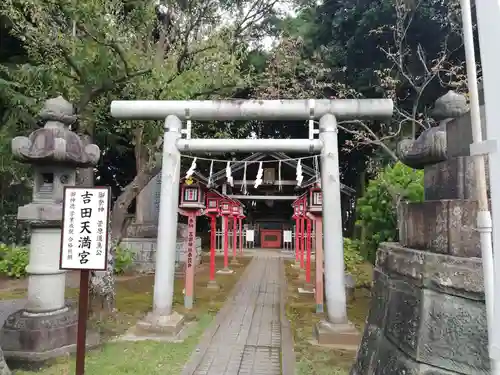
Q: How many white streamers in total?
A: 4